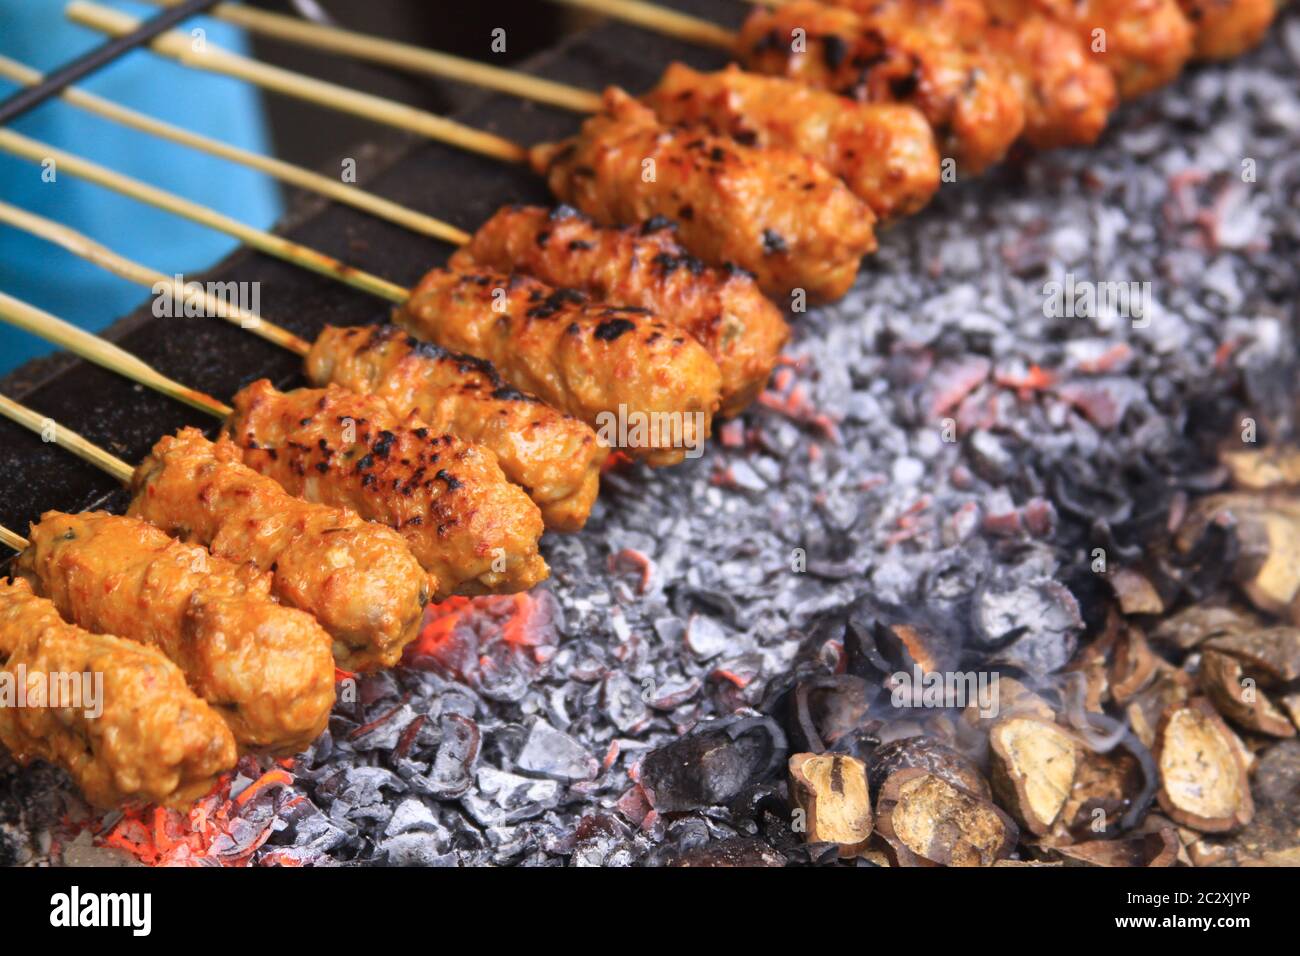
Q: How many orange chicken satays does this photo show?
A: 13